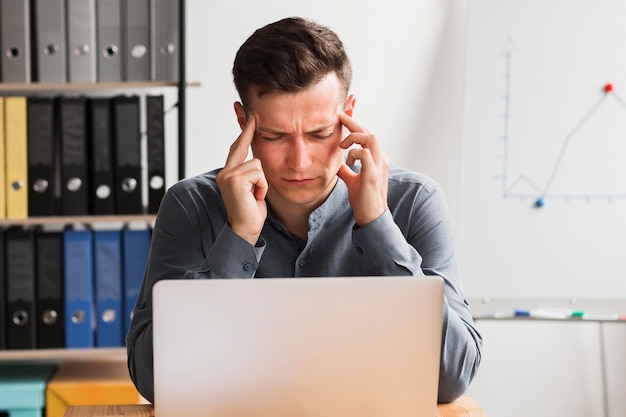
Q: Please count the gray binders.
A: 6